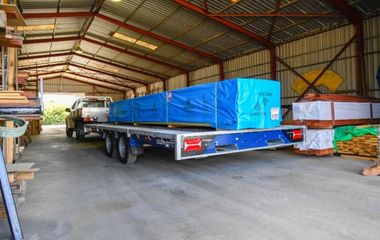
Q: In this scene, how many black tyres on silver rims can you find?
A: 2